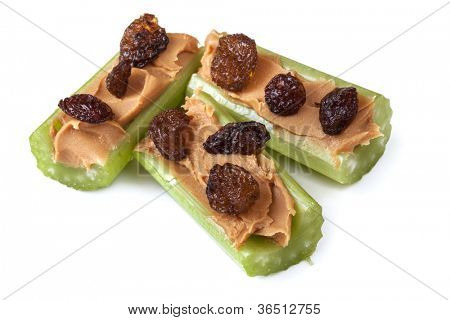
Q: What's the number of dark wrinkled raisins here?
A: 9